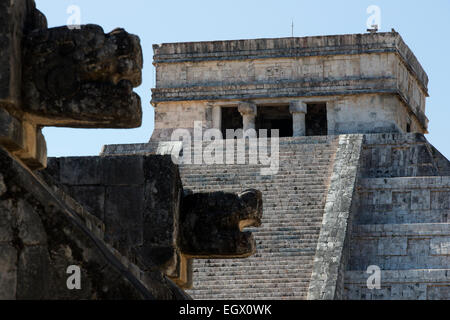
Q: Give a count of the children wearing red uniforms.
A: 0